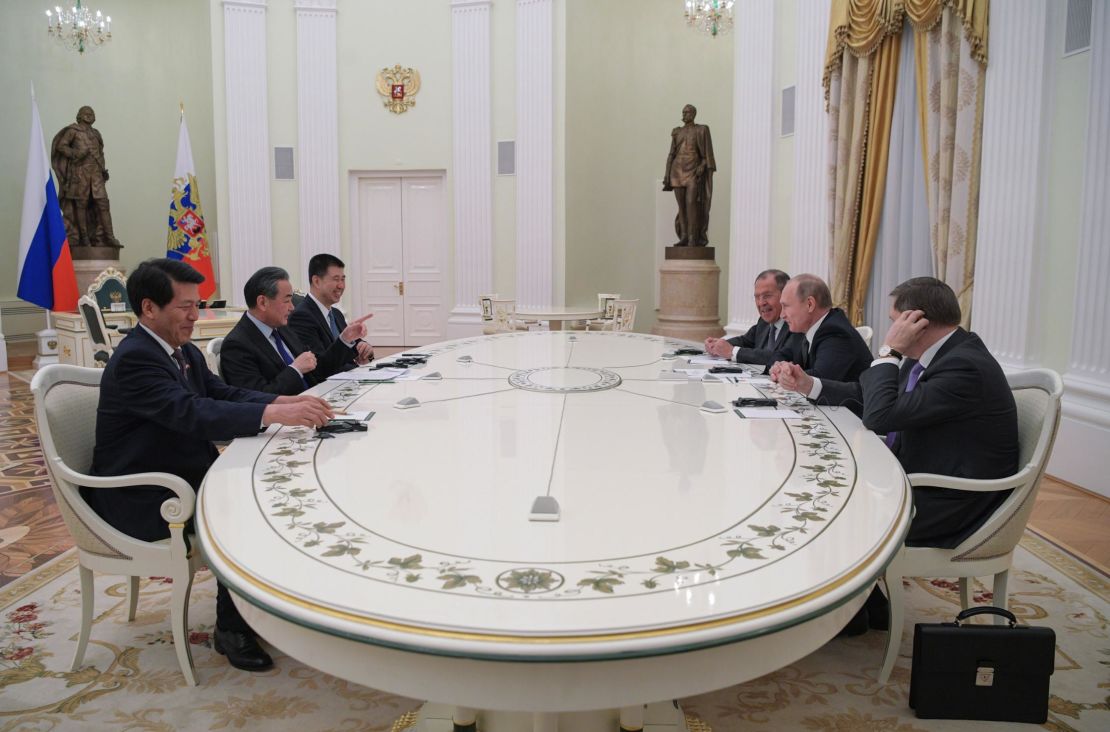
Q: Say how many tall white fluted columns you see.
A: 8